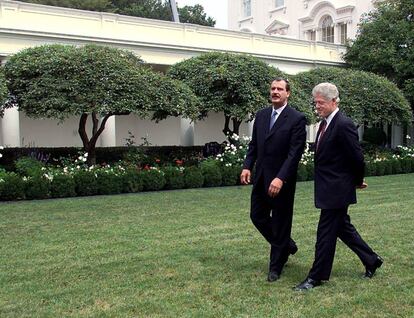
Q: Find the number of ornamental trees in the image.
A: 3